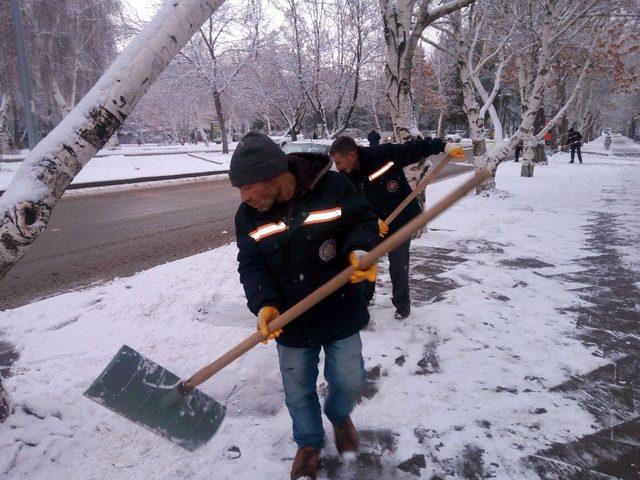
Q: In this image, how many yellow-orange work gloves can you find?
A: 4